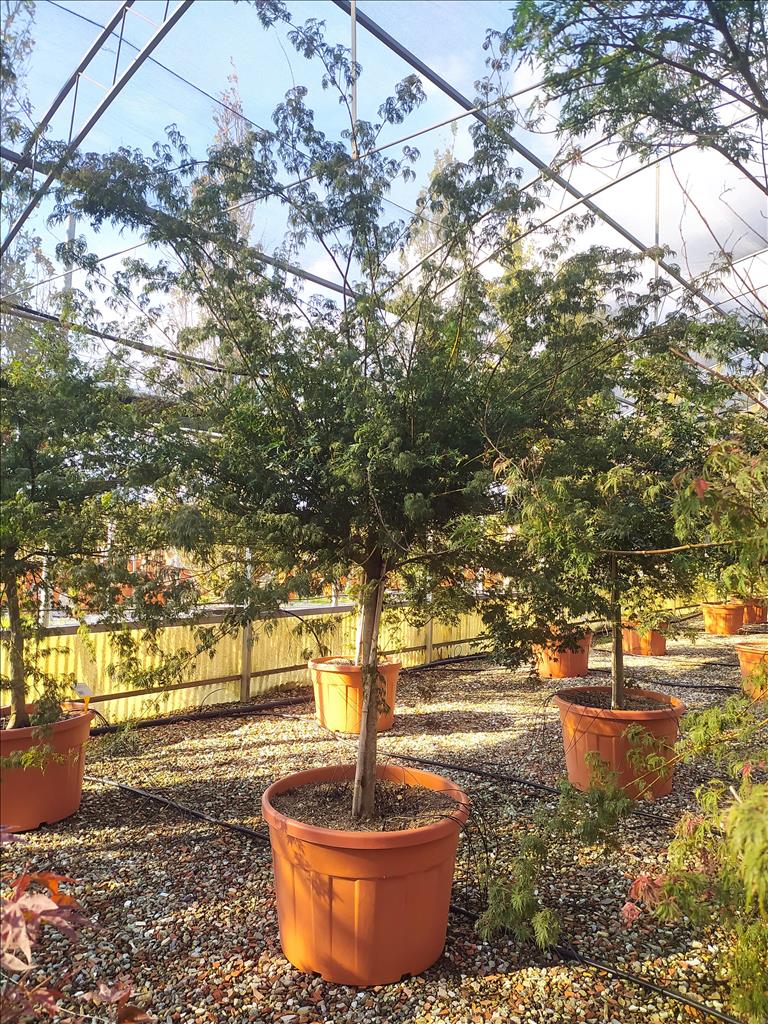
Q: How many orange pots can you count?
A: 9